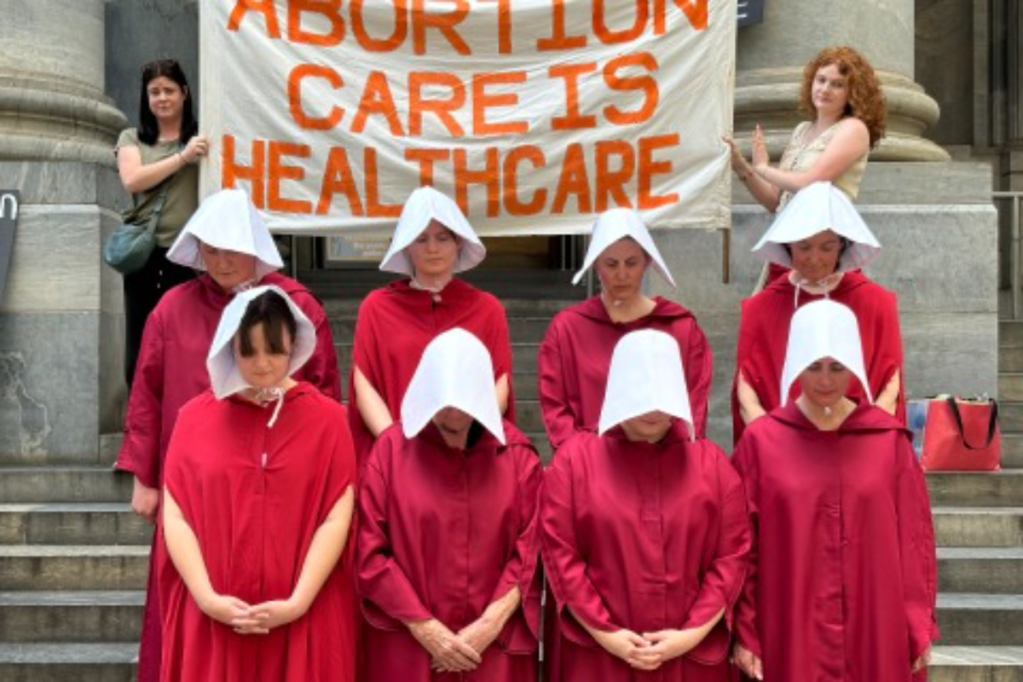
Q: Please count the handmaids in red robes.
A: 8